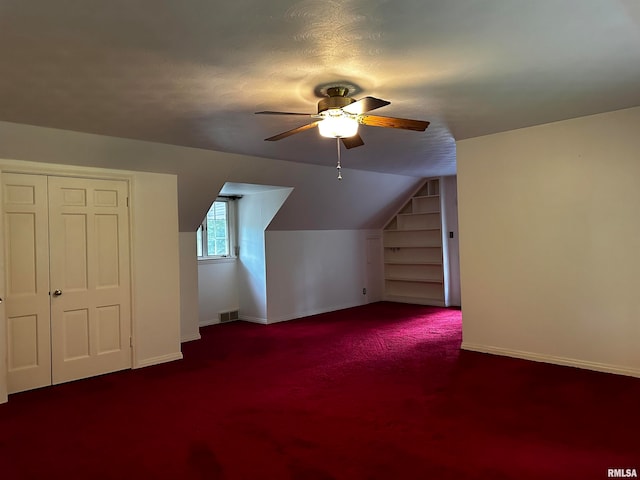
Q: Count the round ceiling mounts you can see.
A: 1